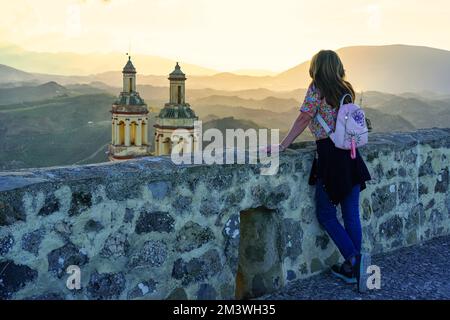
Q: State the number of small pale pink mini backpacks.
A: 1